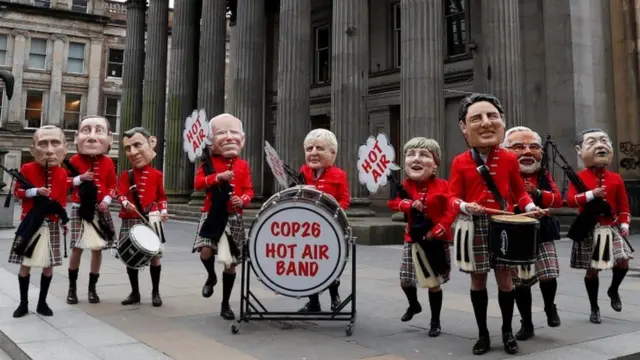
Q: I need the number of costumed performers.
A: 9